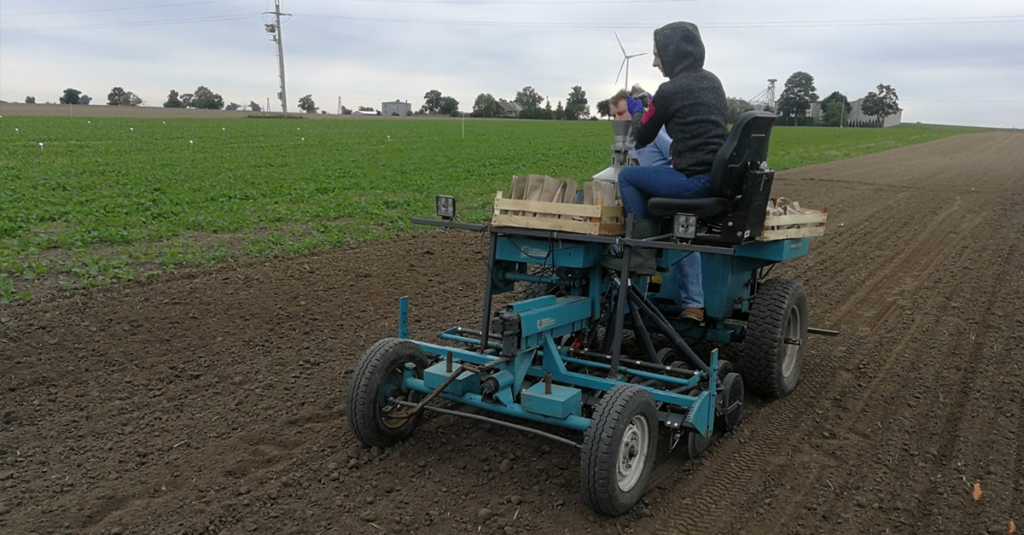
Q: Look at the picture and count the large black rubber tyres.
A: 3